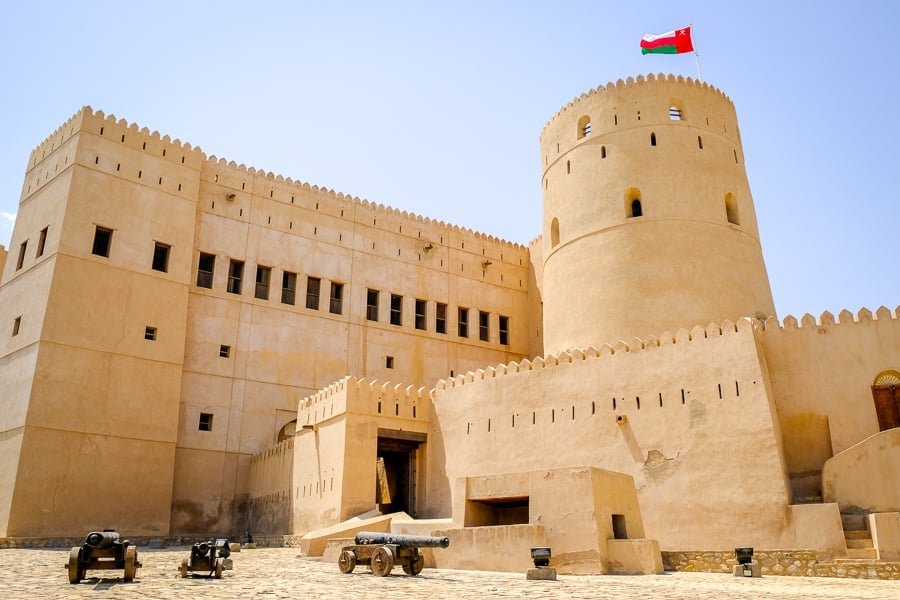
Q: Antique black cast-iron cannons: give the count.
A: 3